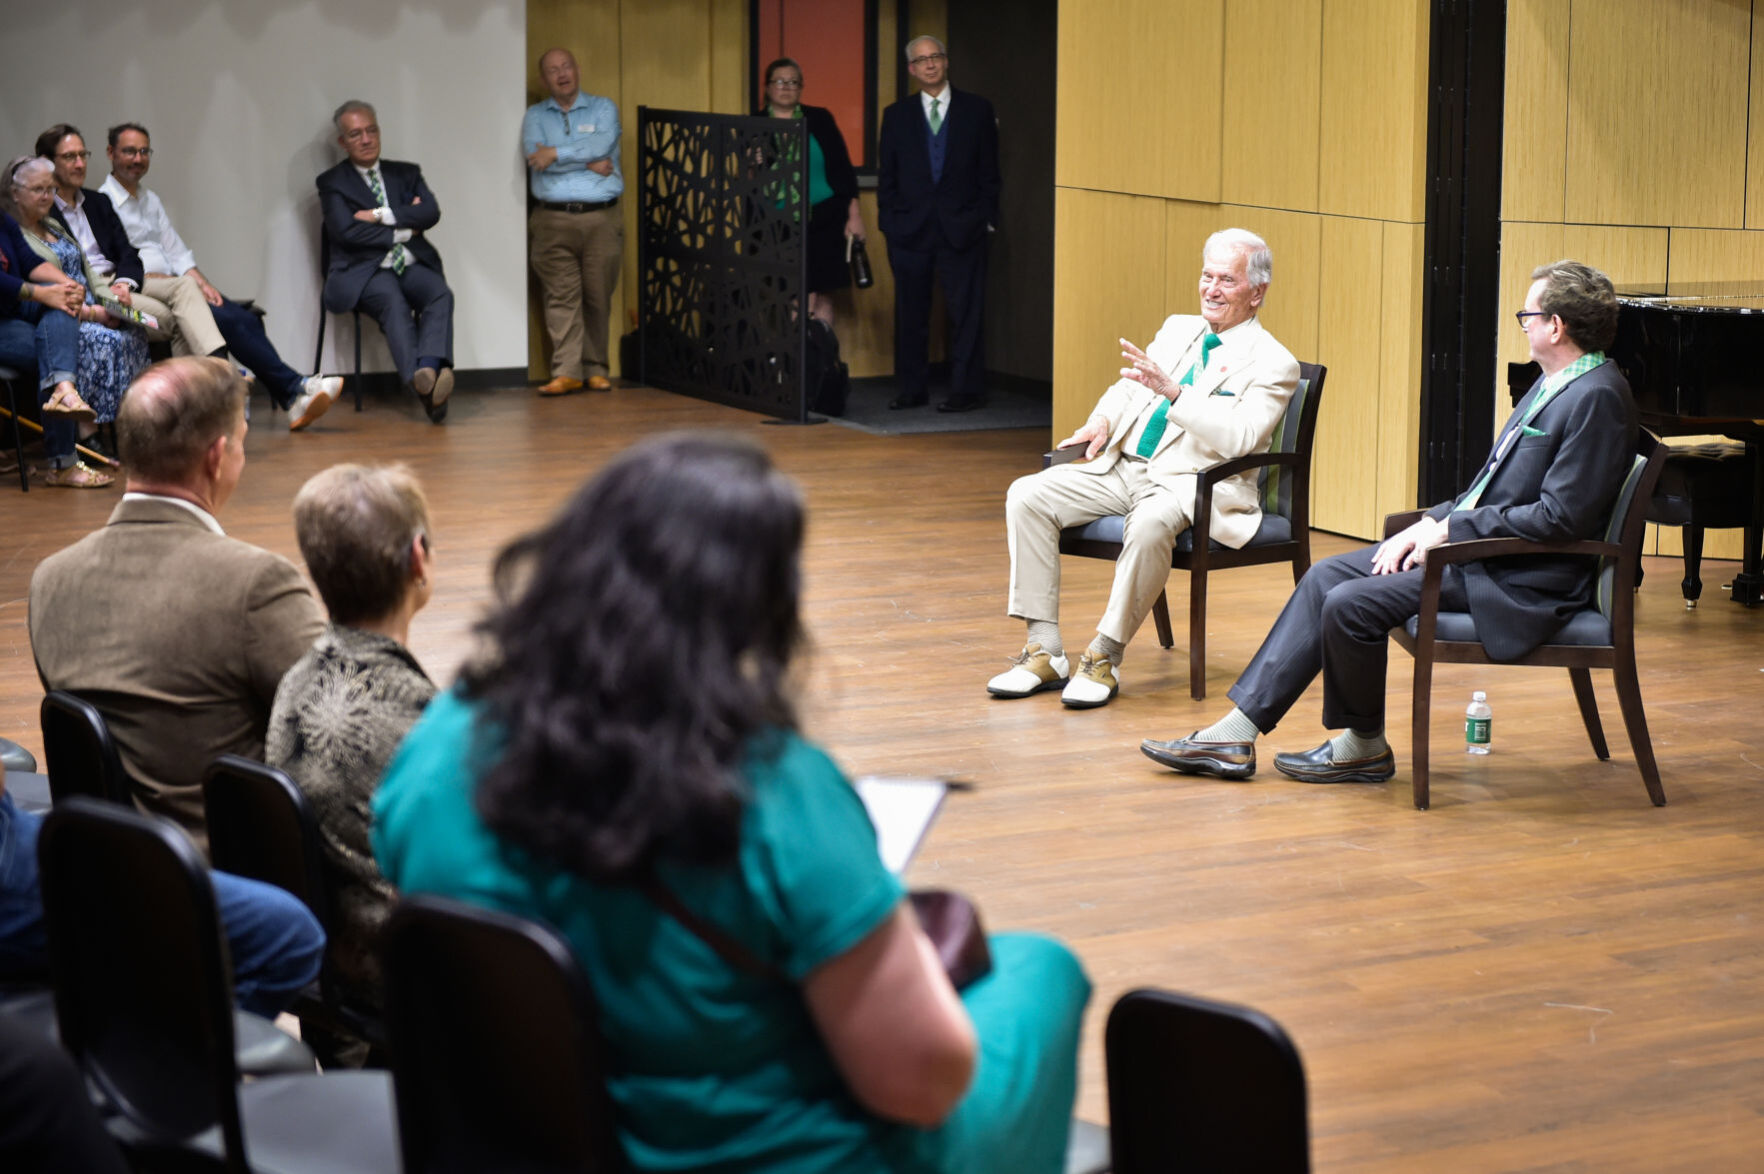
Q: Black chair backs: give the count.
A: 5